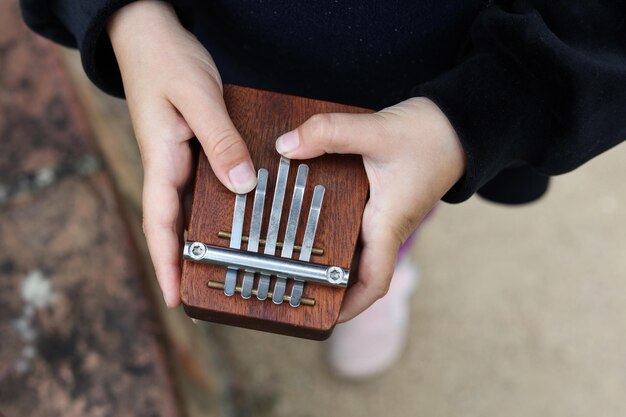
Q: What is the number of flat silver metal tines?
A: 5